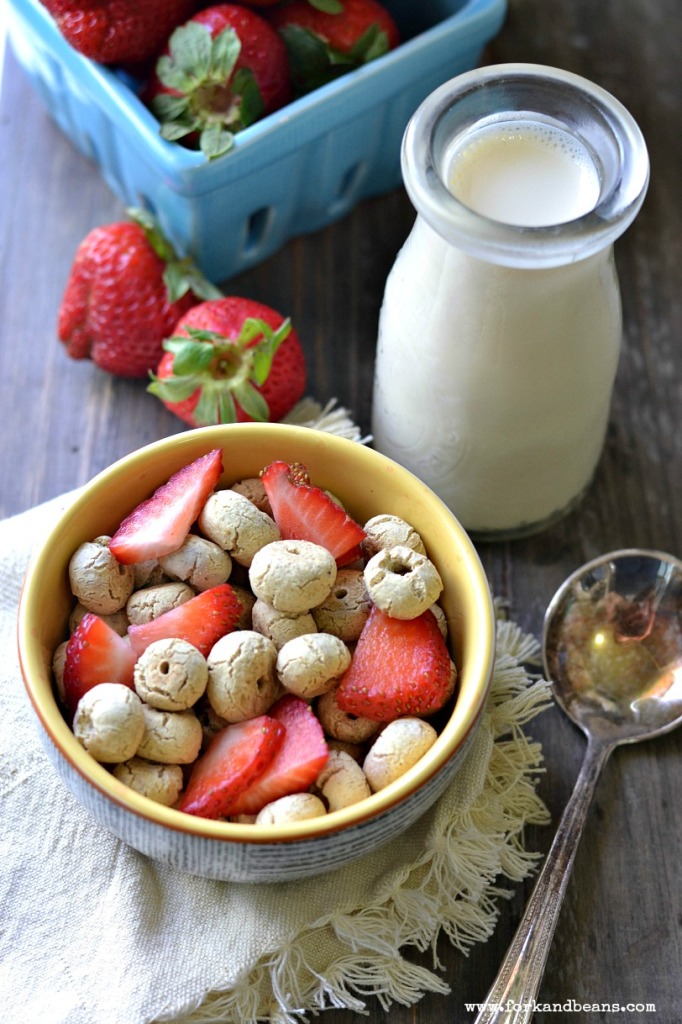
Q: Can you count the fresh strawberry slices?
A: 7